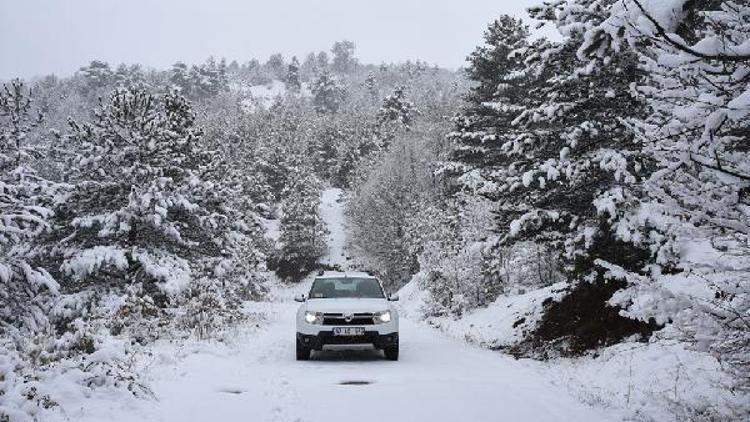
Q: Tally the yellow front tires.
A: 0